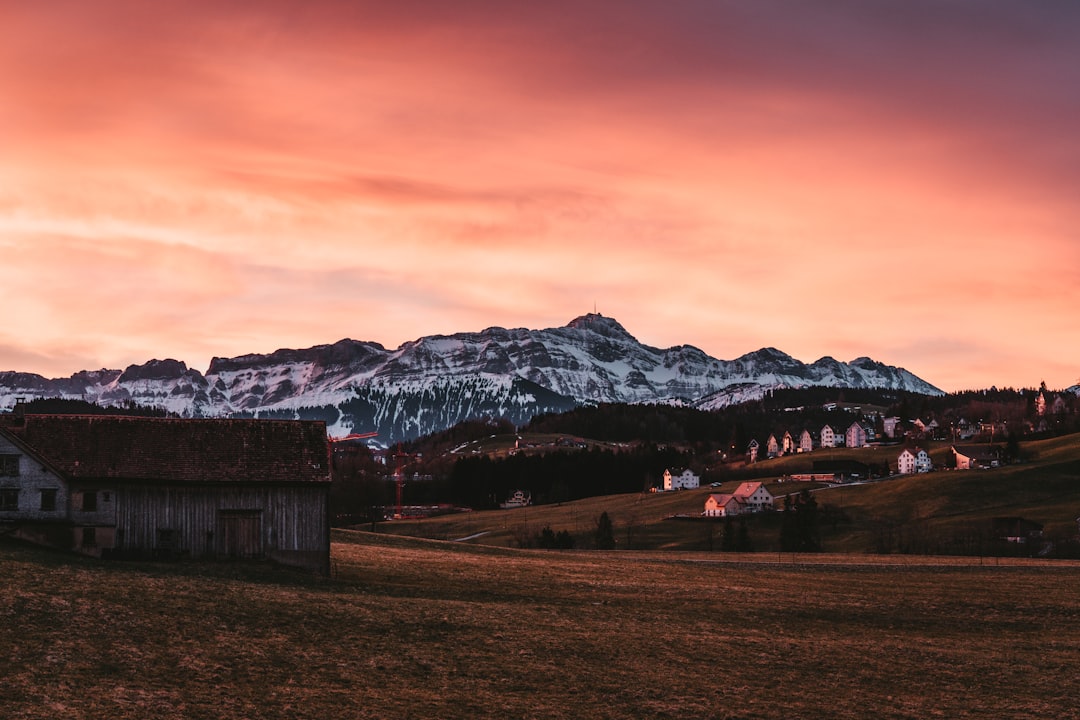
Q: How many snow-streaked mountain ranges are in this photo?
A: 1